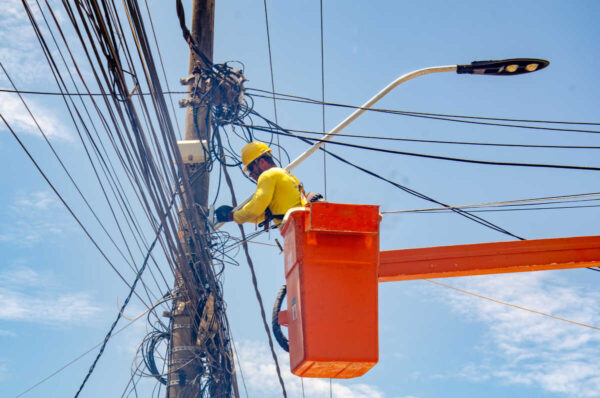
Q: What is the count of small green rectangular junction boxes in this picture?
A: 0